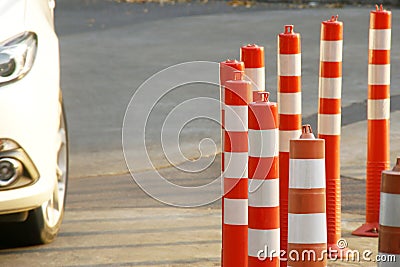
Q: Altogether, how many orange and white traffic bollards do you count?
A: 9